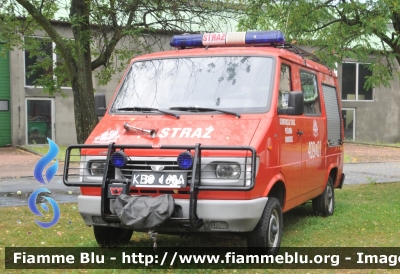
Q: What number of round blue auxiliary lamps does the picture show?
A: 2